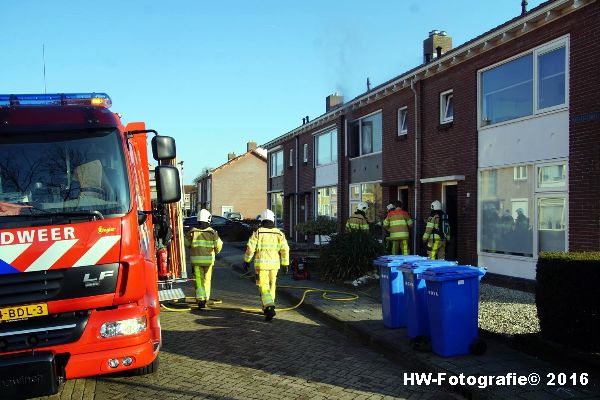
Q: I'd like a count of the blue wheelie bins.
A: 3